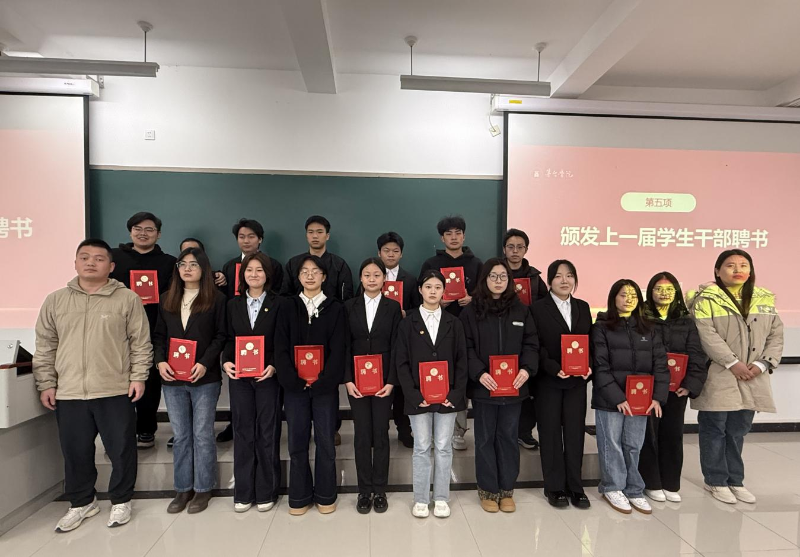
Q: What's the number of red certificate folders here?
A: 14